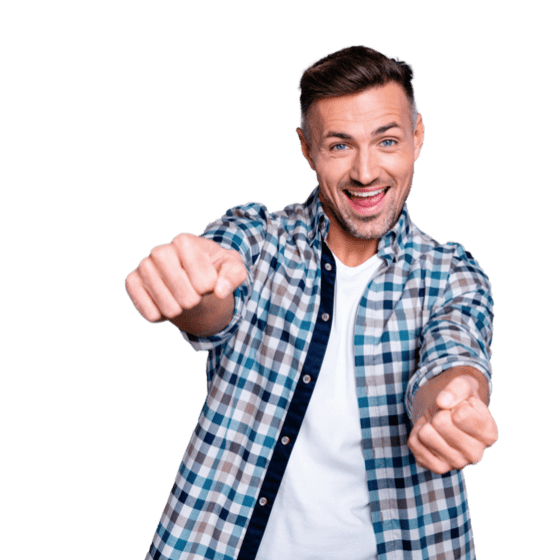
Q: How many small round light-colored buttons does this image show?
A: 5